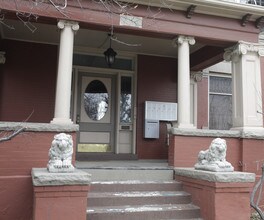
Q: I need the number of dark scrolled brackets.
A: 3